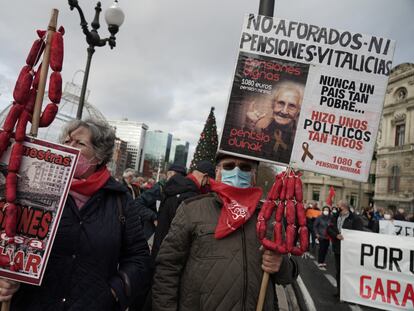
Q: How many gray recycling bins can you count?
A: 0